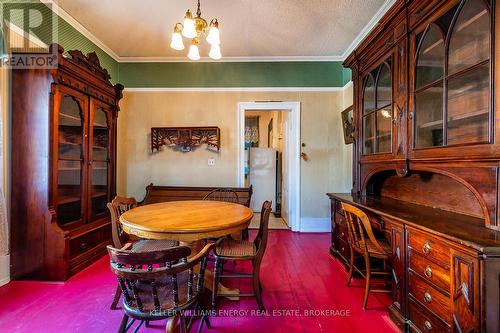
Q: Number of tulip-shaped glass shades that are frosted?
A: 5